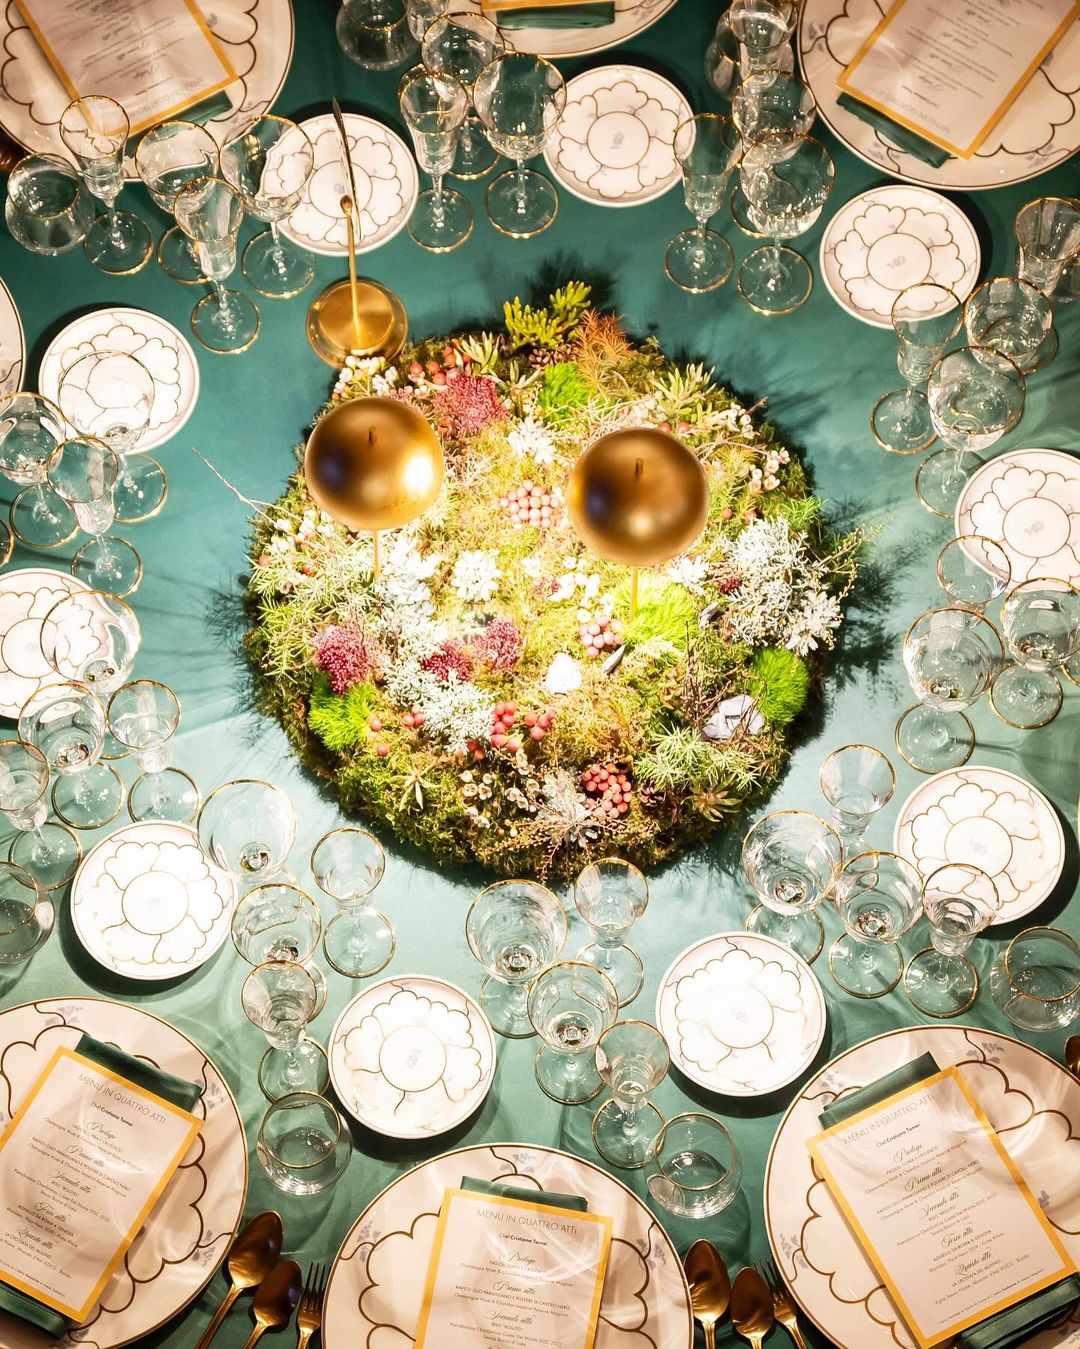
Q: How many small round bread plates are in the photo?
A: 10